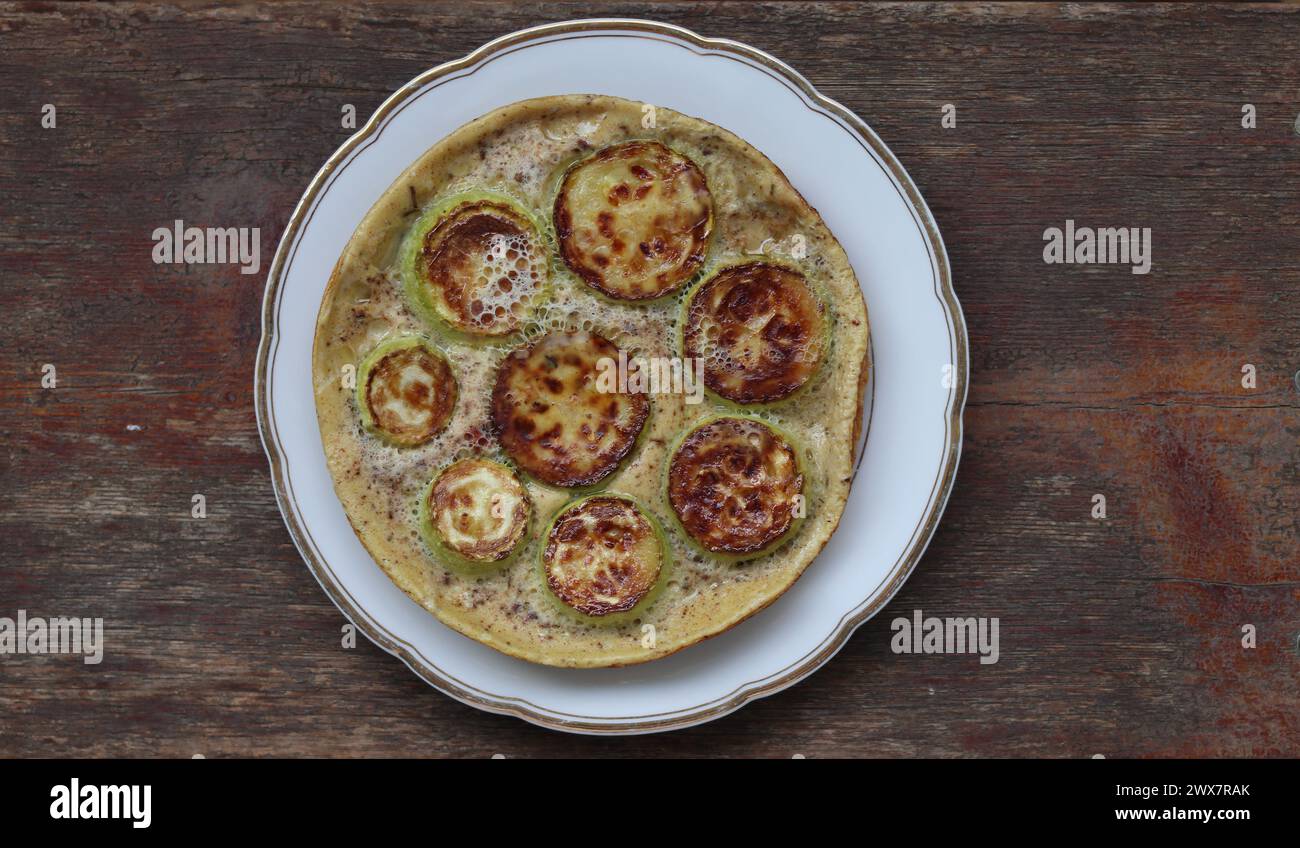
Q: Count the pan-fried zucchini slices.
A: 8